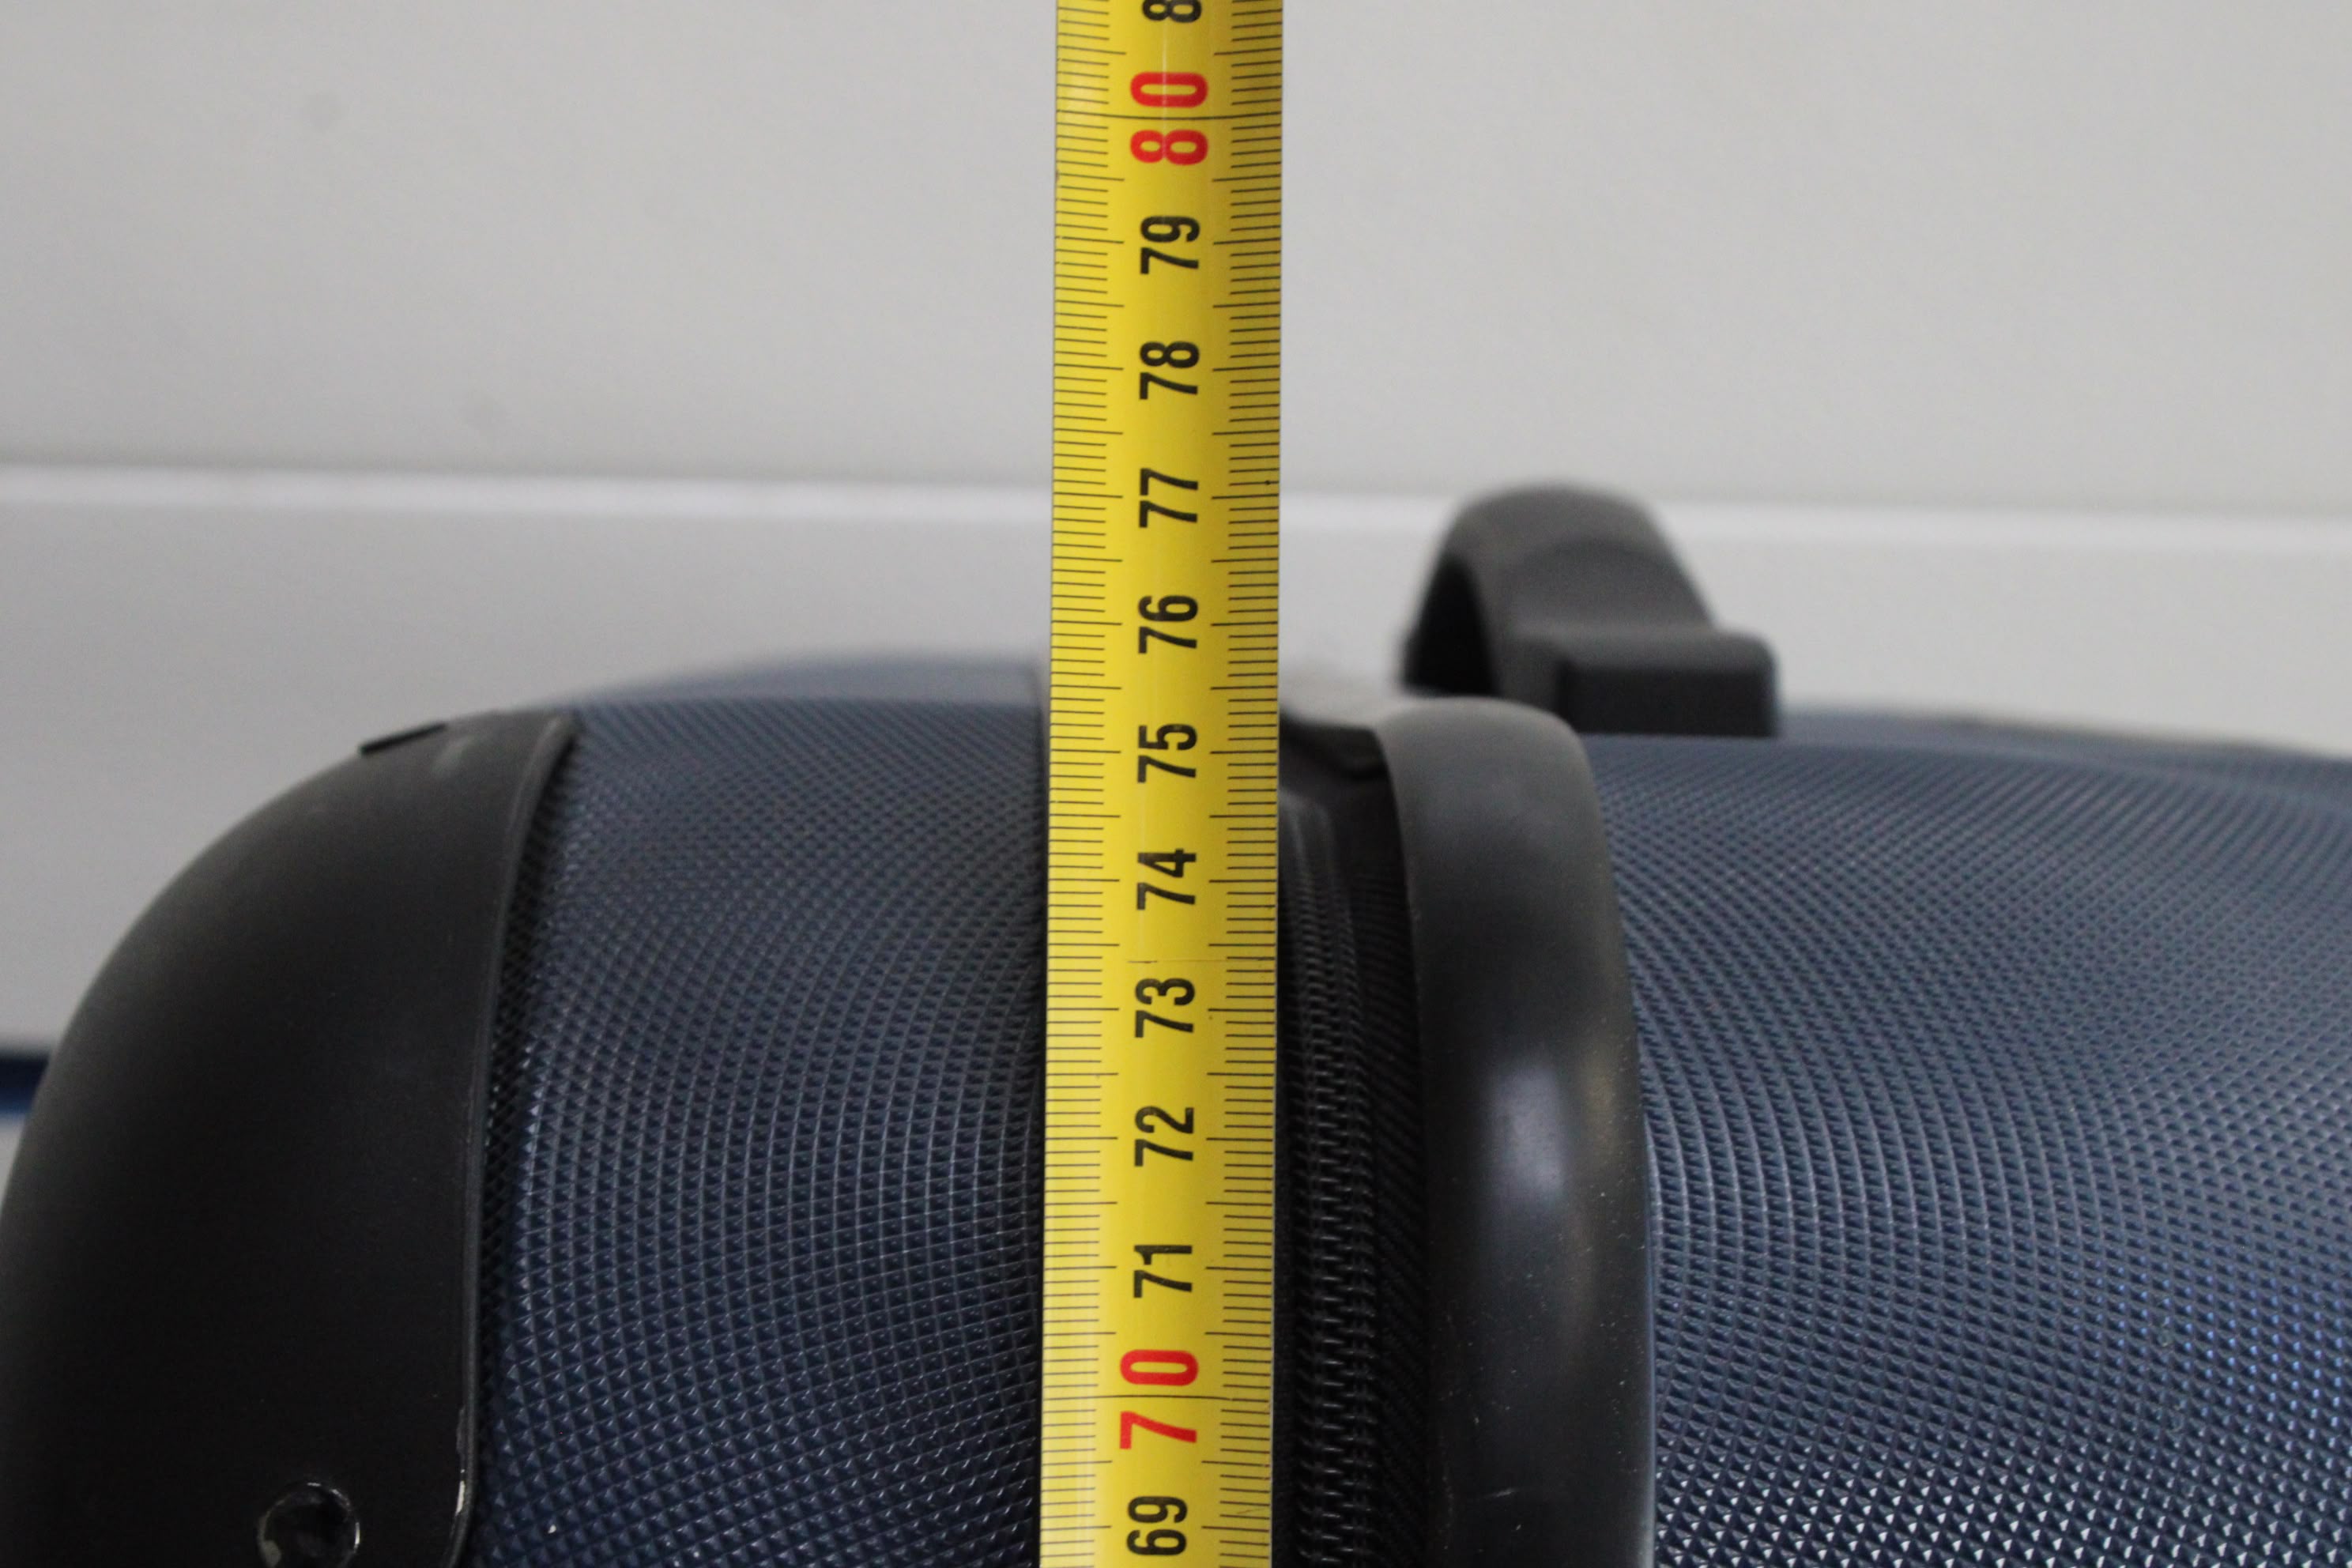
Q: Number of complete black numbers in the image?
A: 10